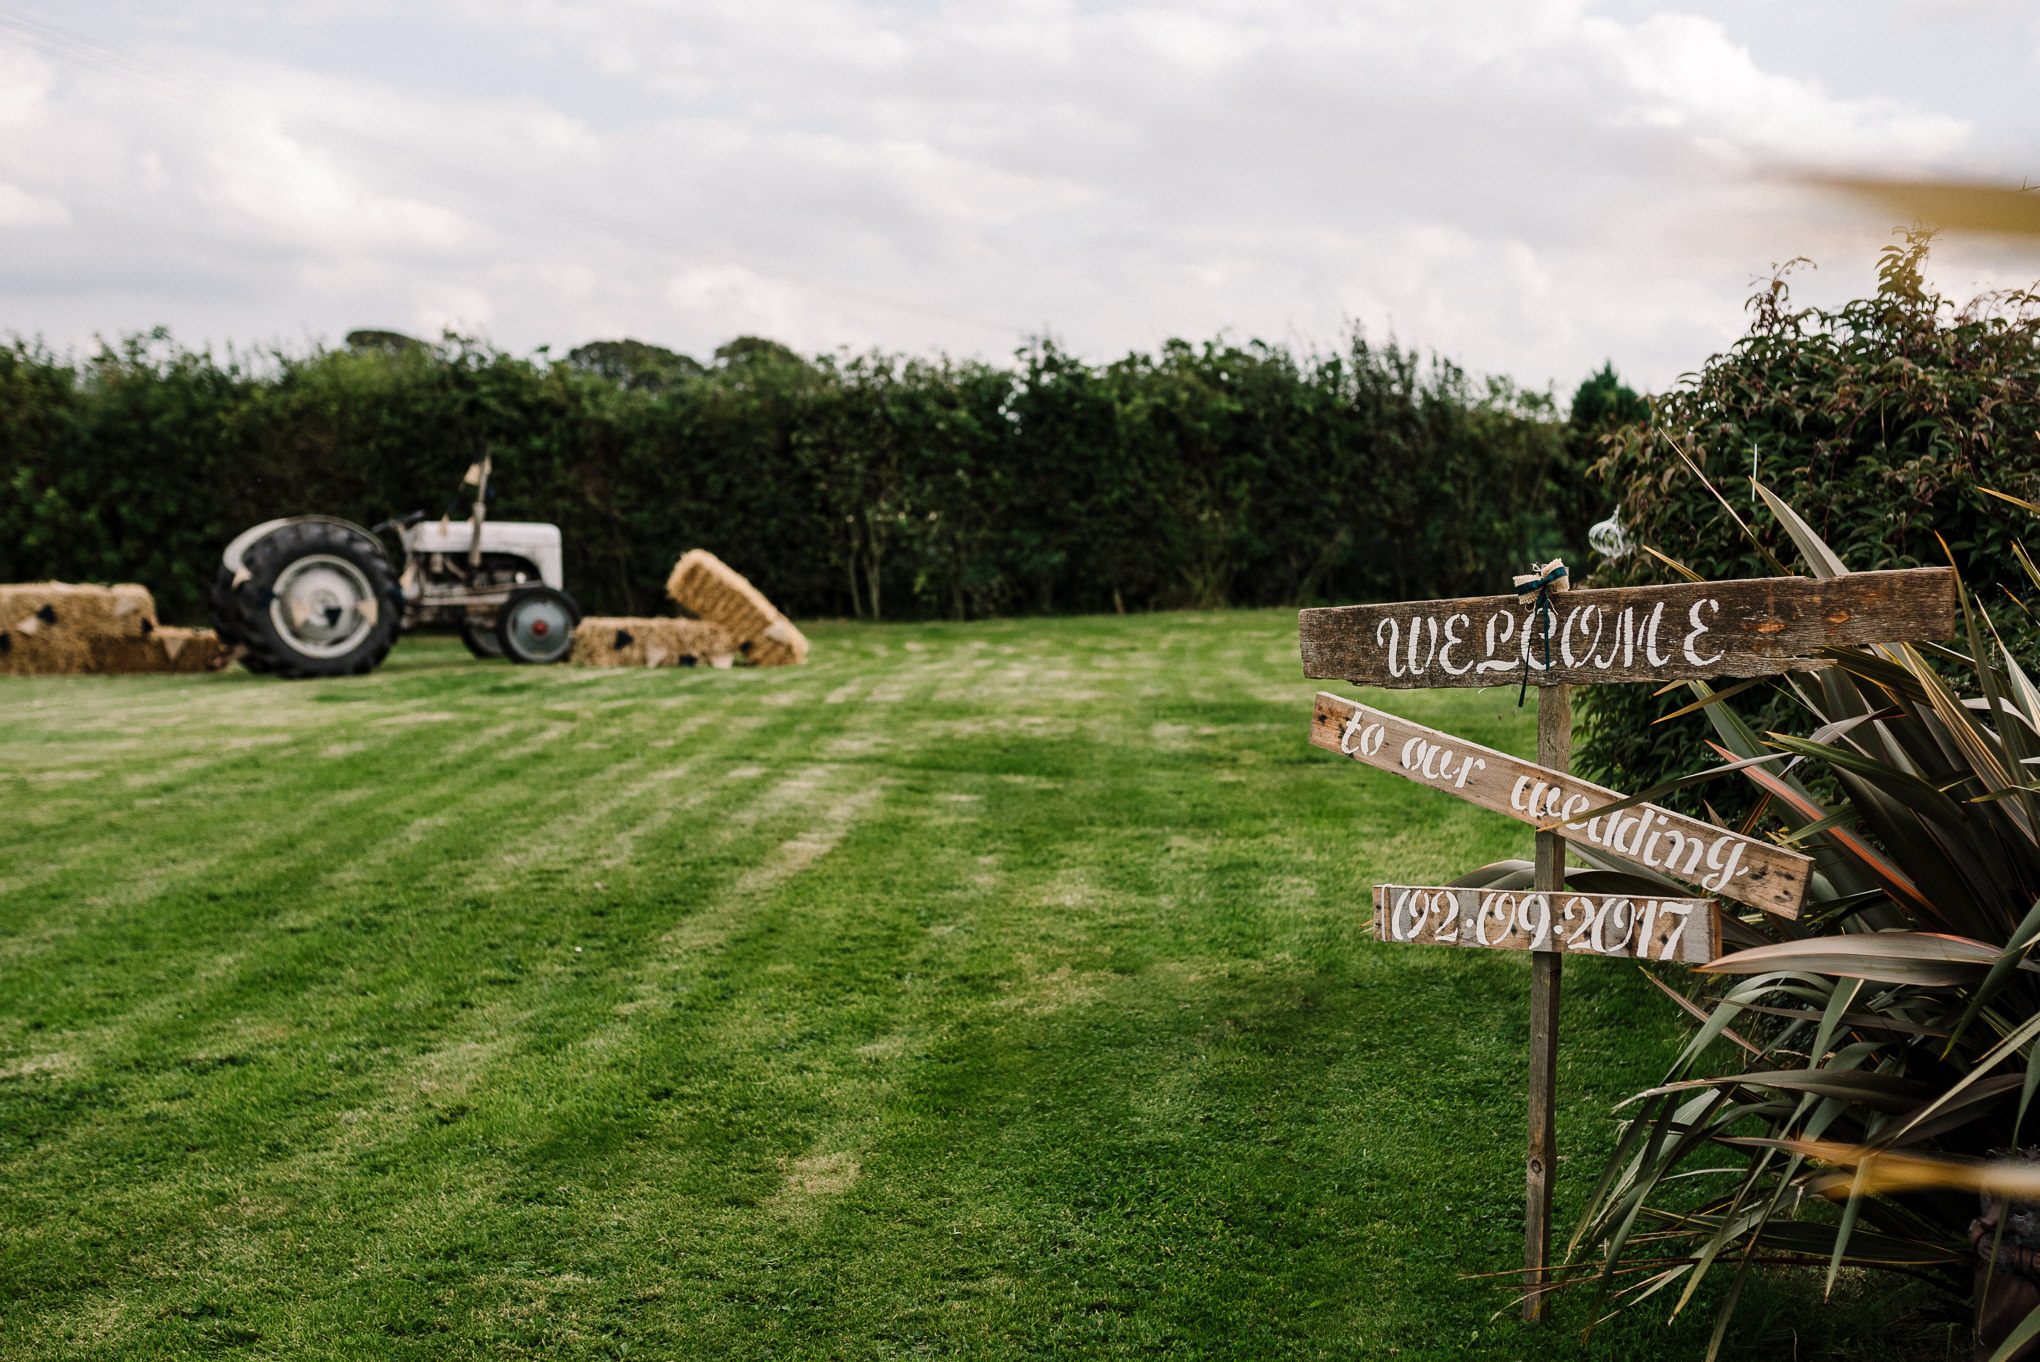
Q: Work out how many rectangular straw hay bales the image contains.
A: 5